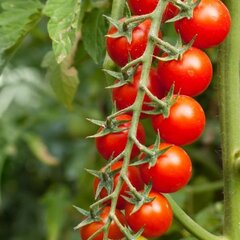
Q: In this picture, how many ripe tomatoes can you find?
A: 11